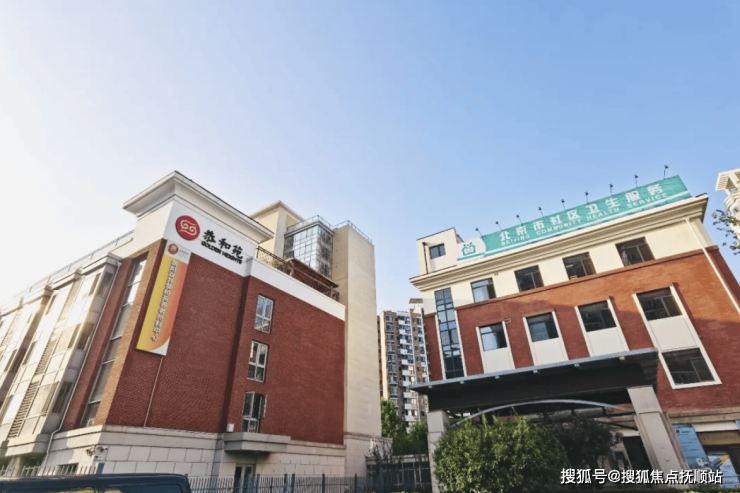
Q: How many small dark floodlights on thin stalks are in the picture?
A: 9